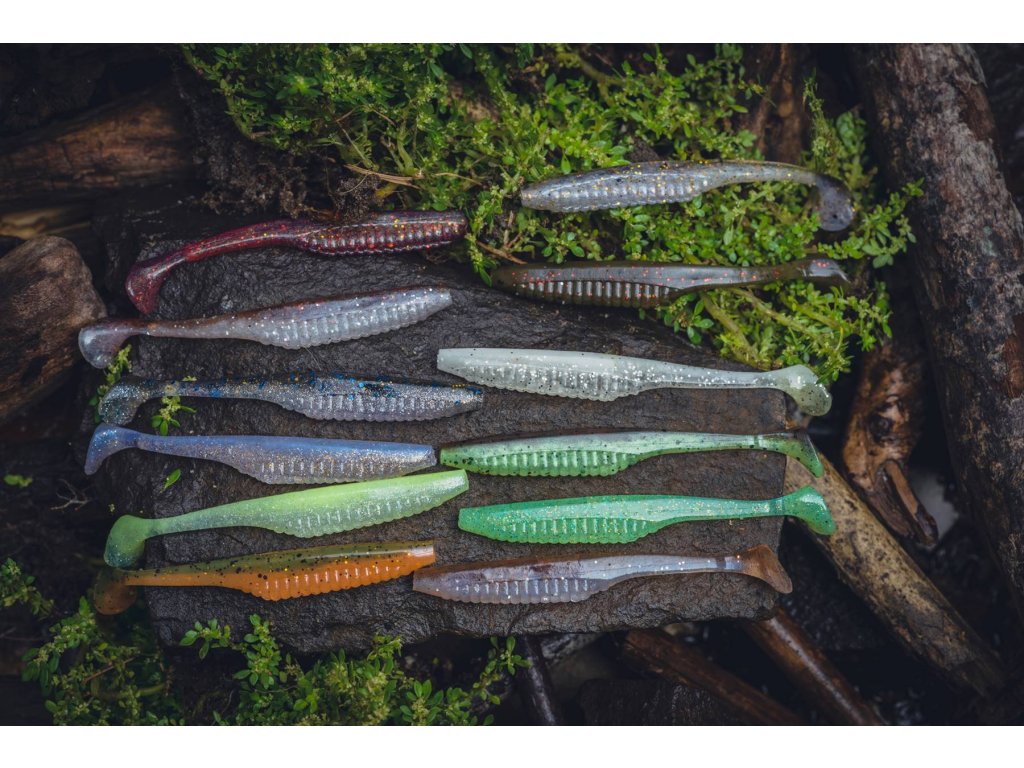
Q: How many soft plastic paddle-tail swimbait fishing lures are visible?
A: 12